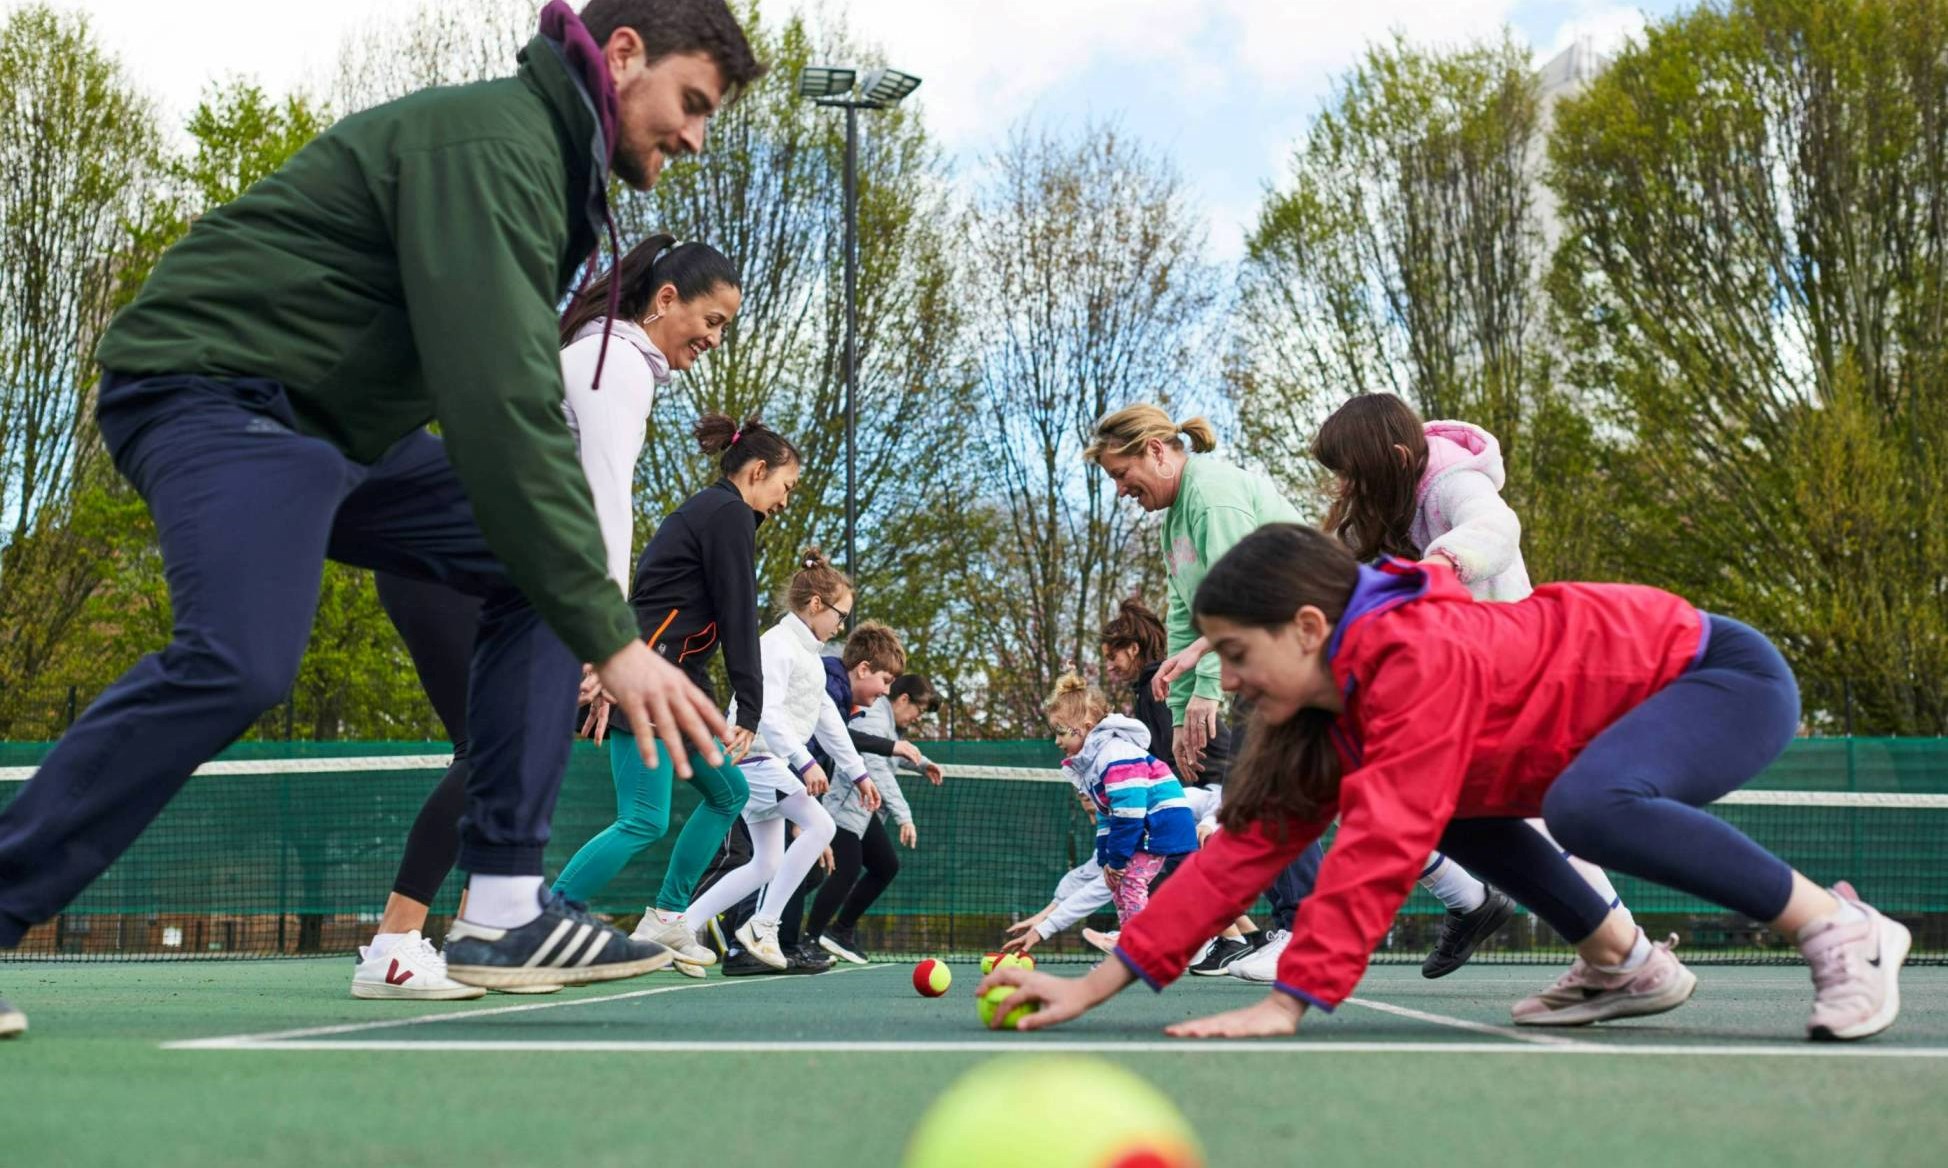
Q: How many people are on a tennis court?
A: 12